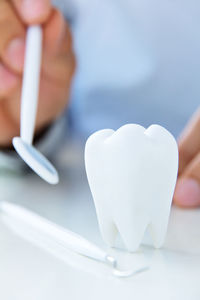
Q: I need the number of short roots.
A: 3